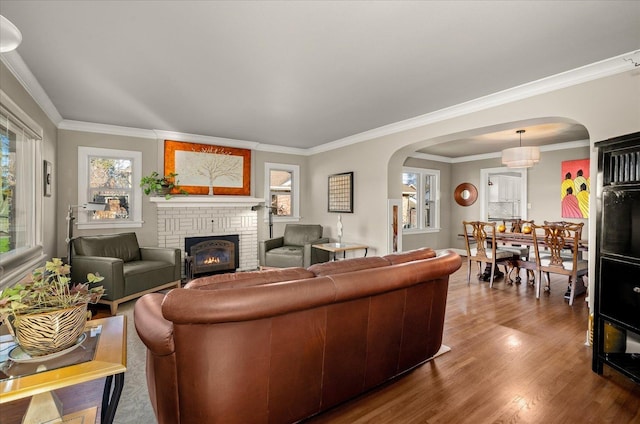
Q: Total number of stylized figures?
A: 4